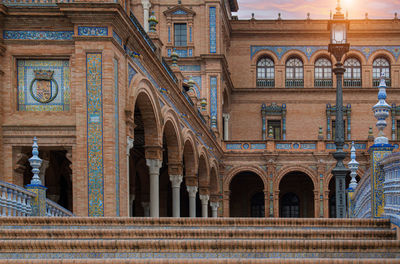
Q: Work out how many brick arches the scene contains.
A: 13